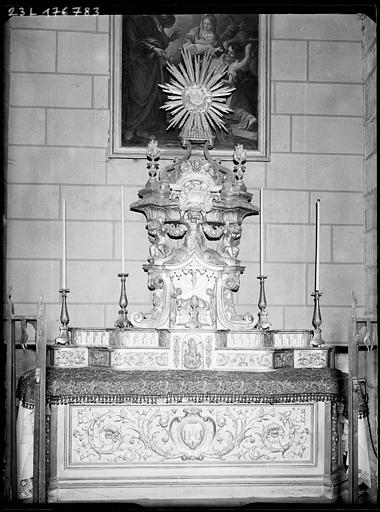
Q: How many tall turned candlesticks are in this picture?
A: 4